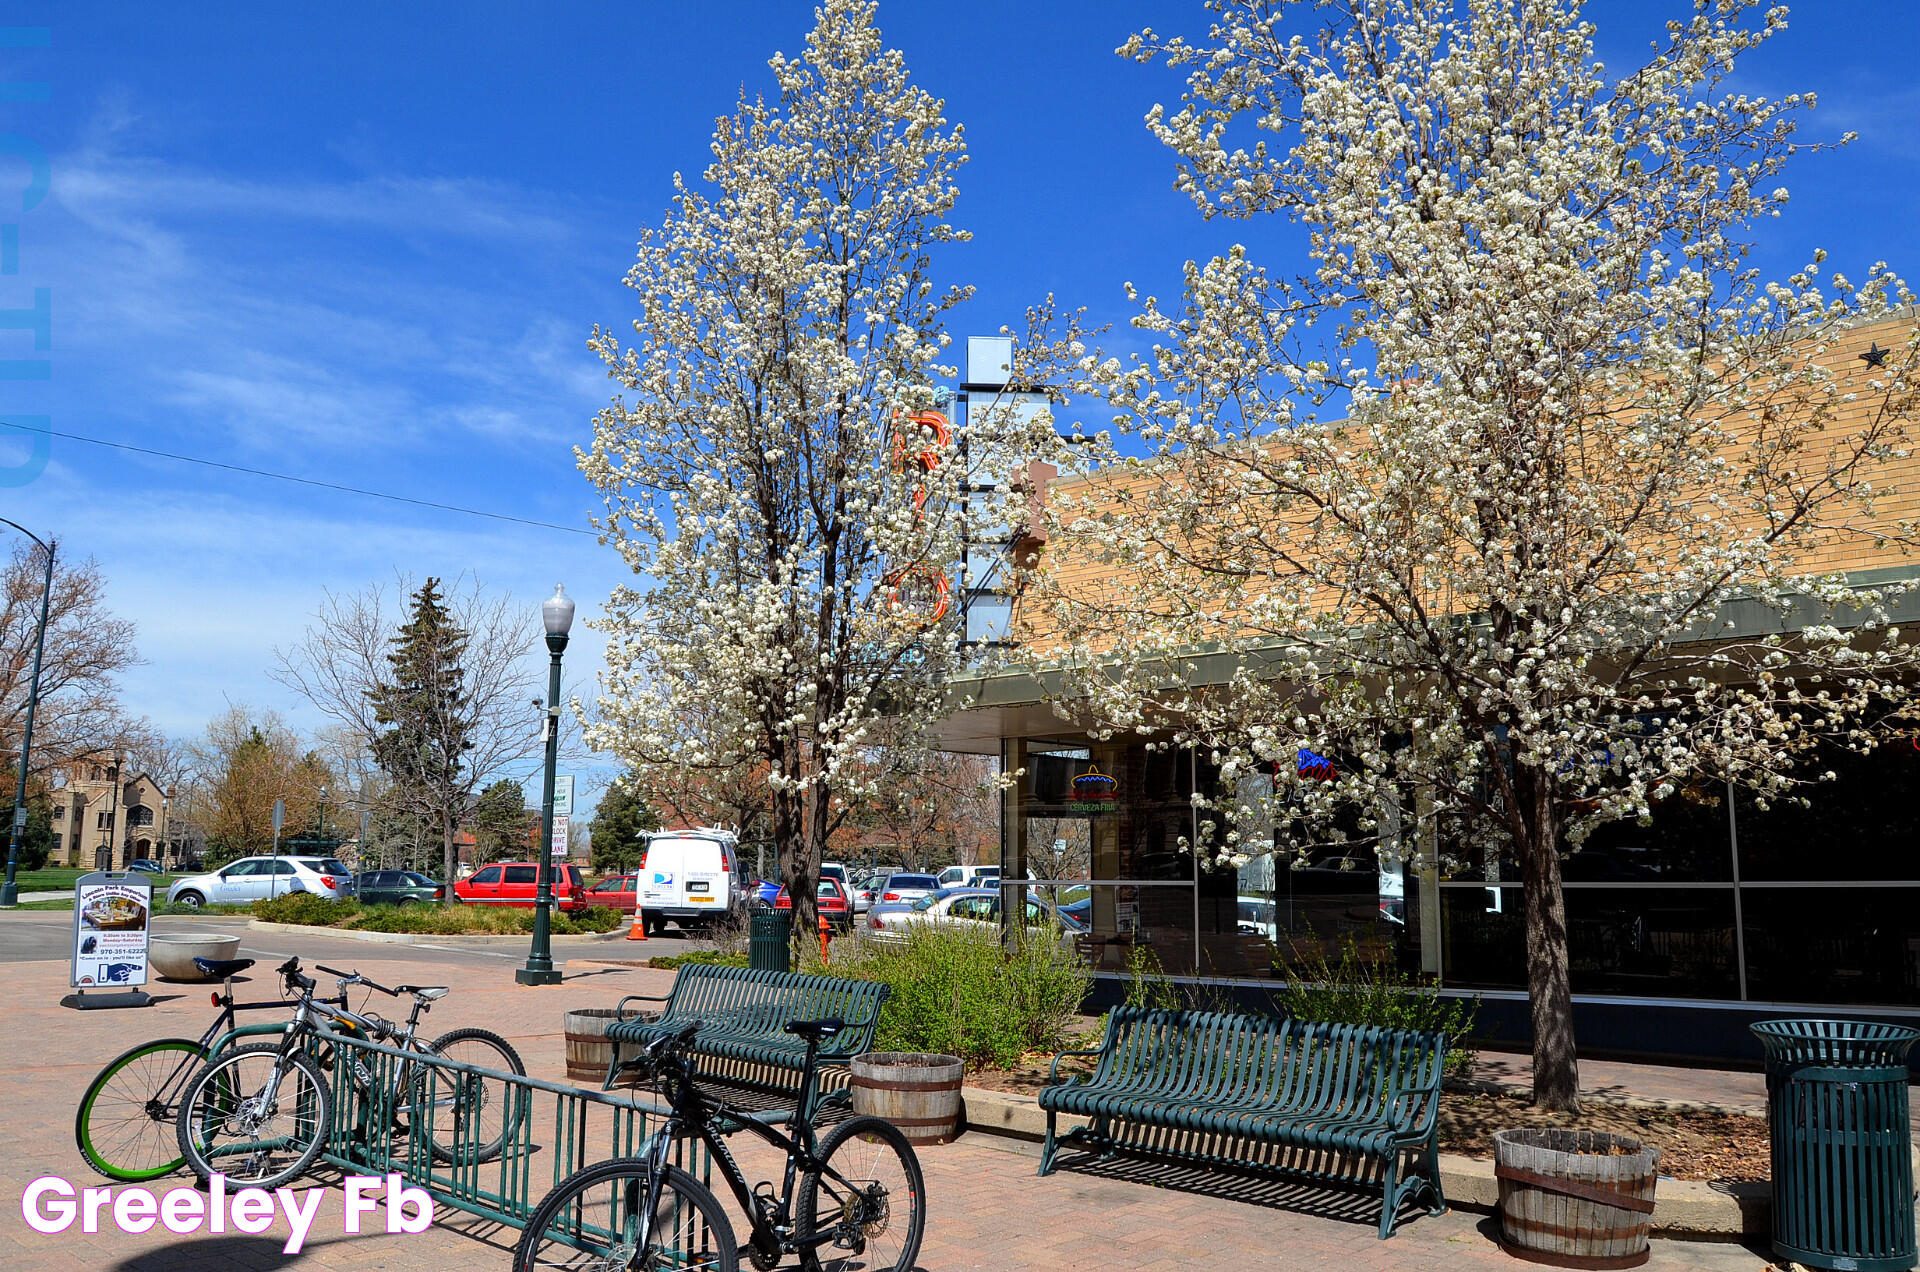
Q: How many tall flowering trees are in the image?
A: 2